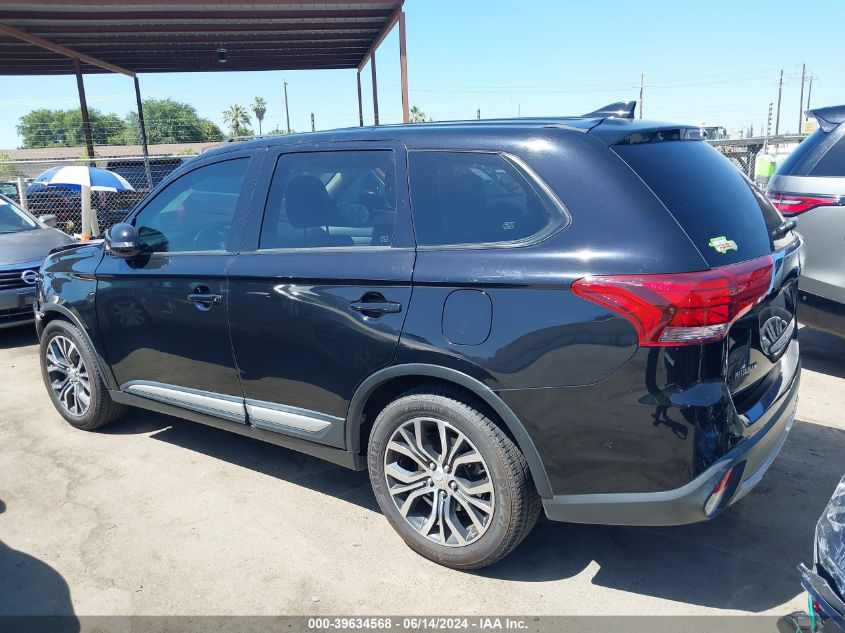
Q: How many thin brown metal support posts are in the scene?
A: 5